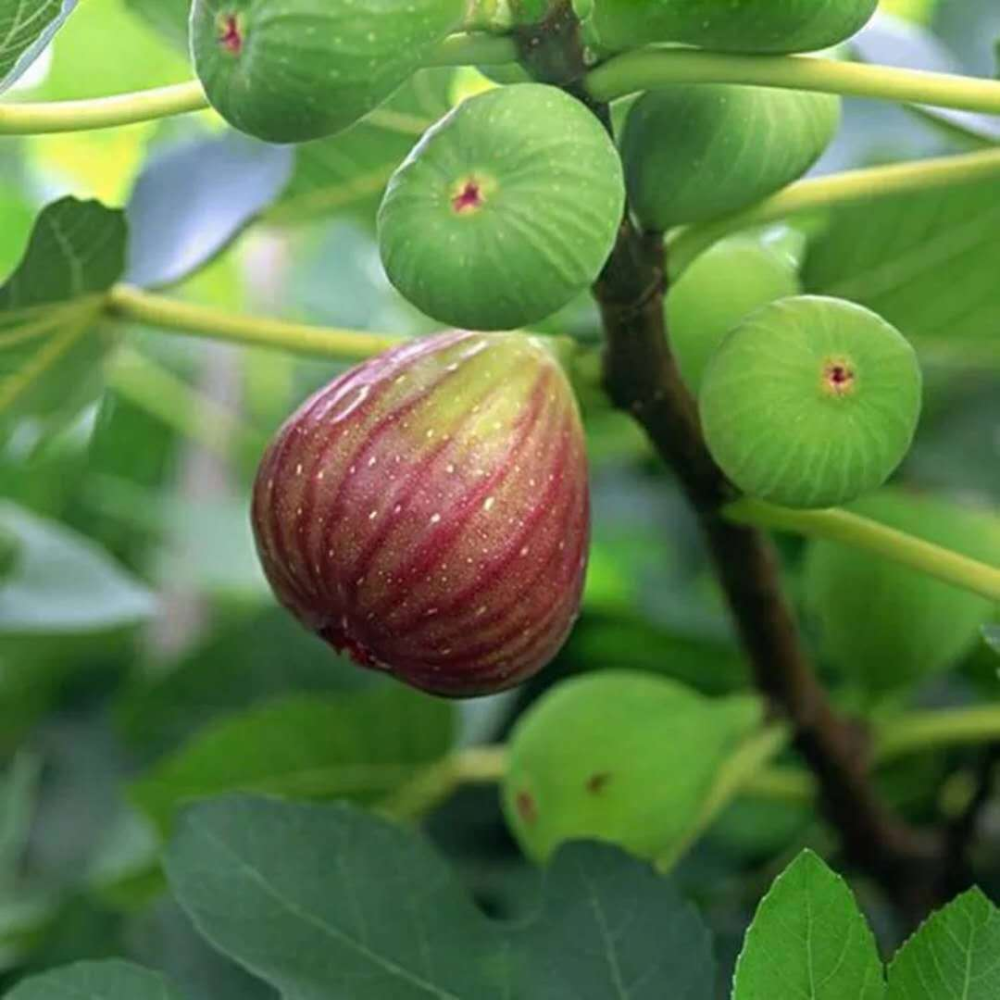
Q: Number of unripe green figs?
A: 8